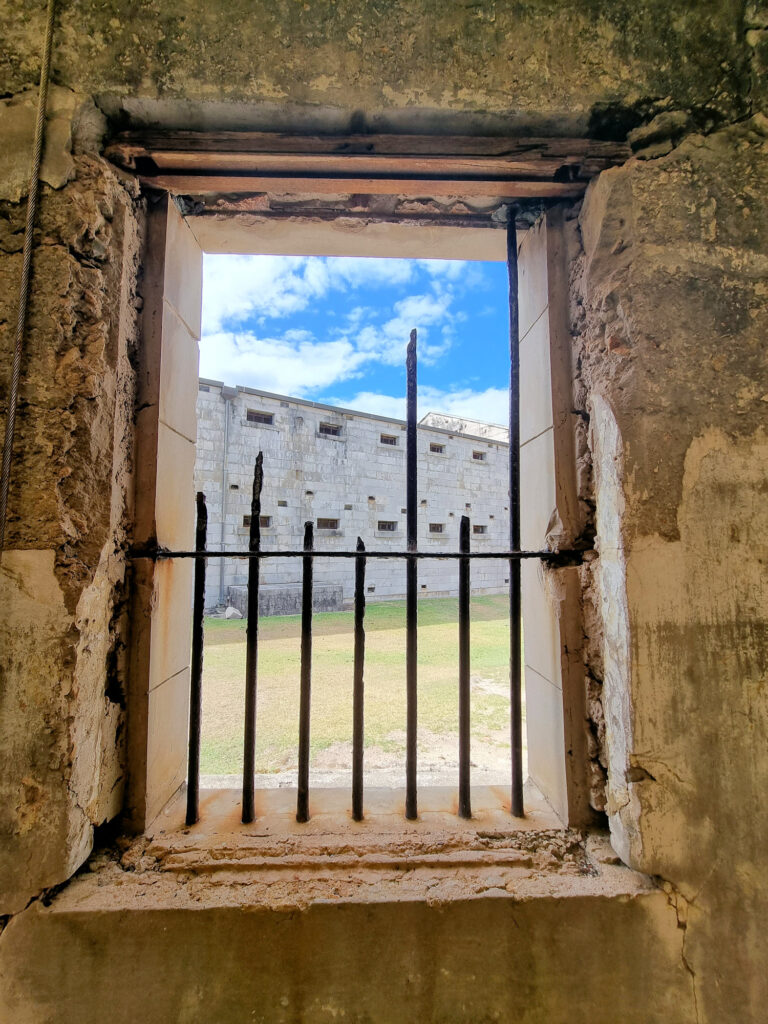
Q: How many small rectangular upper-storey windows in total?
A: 5